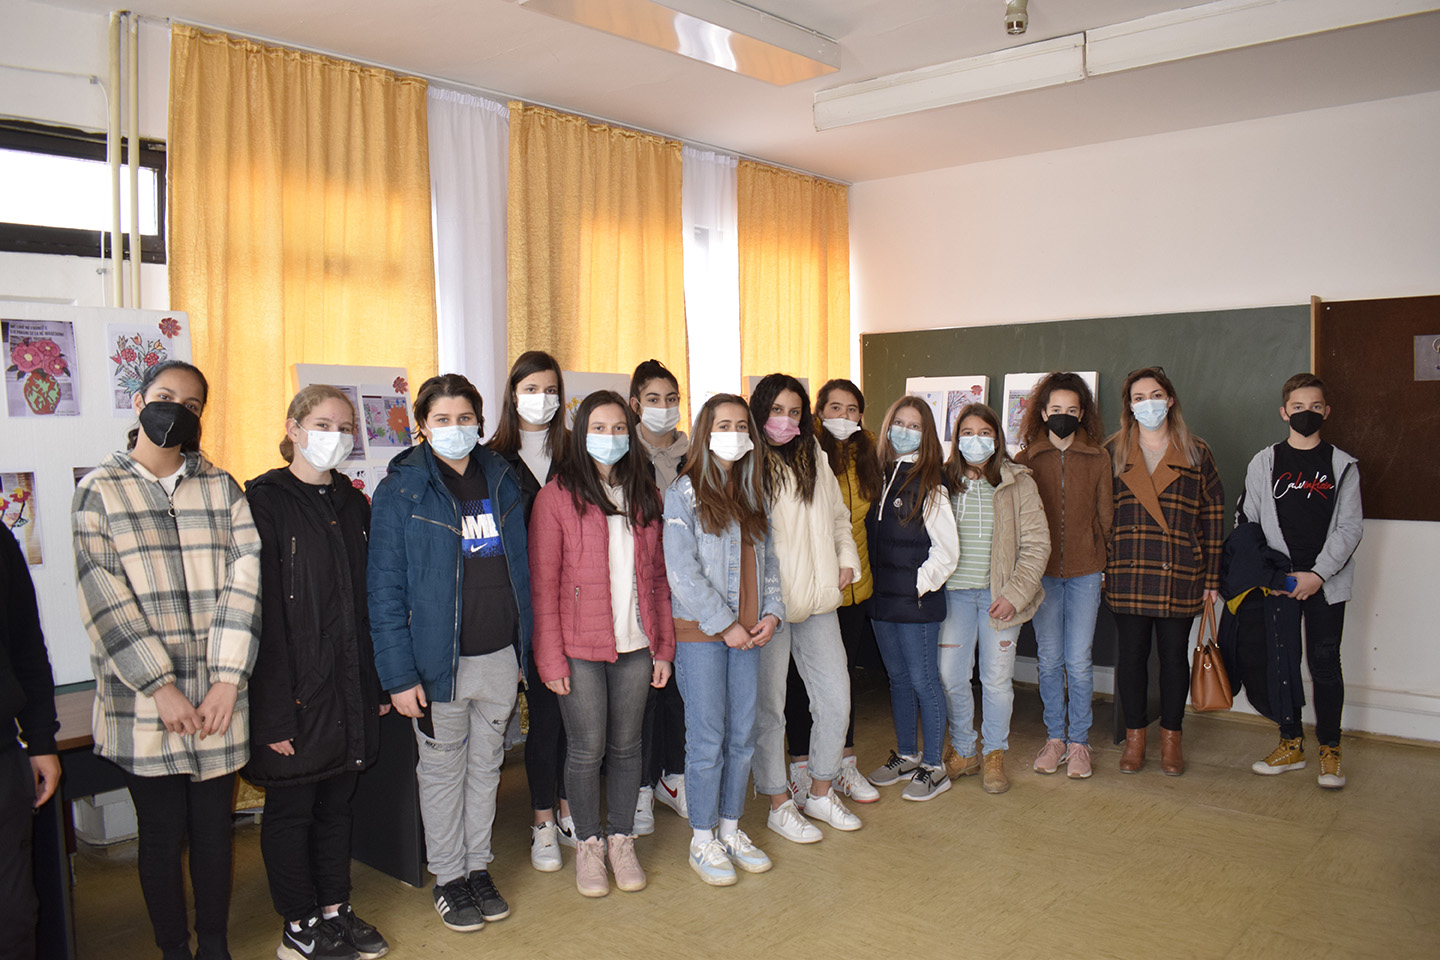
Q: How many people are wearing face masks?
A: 14